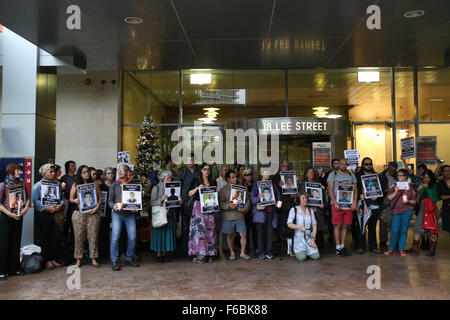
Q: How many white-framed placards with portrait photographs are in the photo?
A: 12